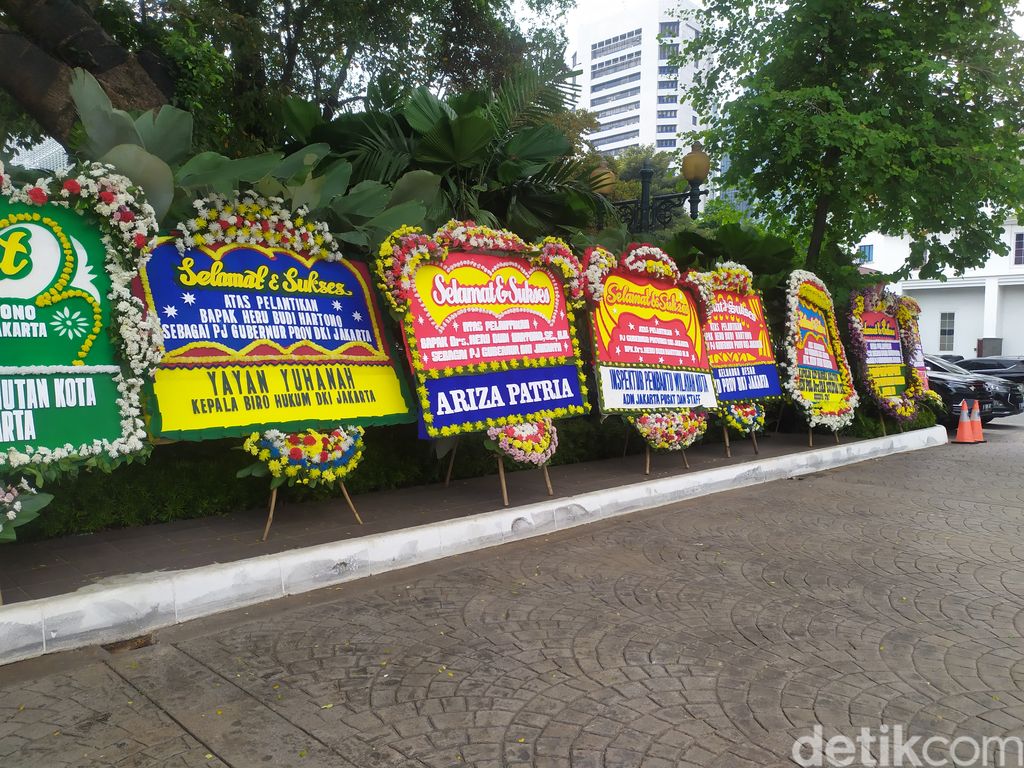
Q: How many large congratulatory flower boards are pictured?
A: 8